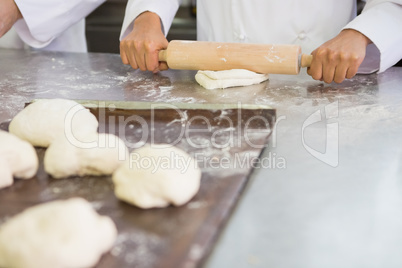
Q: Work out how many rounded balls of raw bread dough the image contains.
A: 5